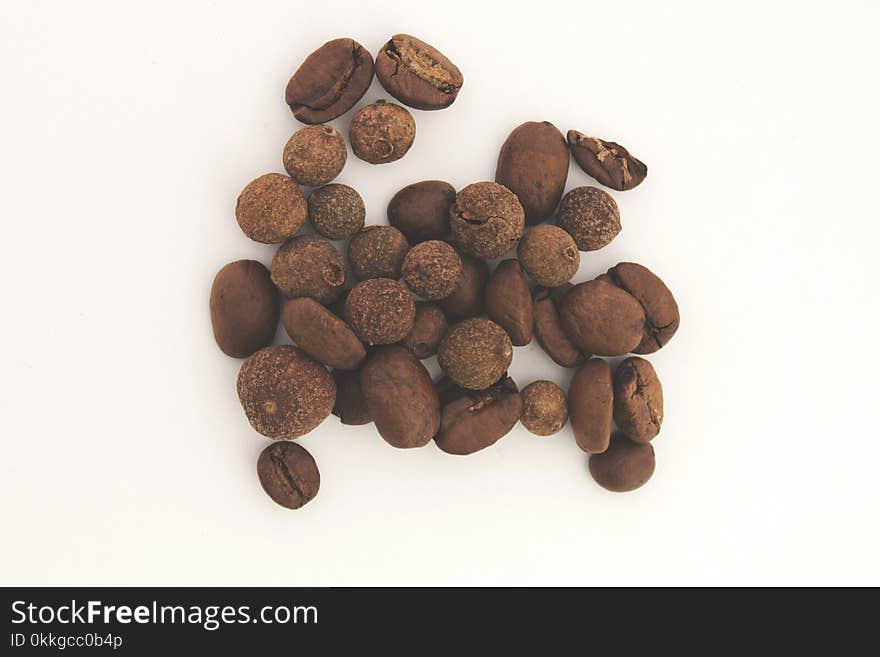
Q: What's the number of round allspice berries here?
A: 15